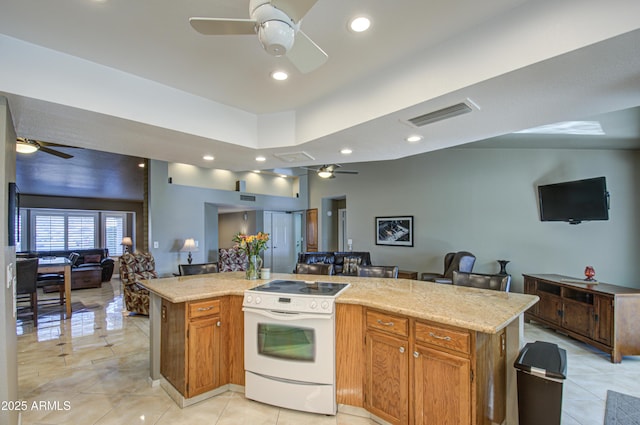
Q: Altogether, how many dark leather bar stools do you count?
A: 4